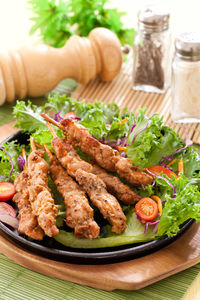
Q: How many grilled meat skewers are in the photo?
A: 6